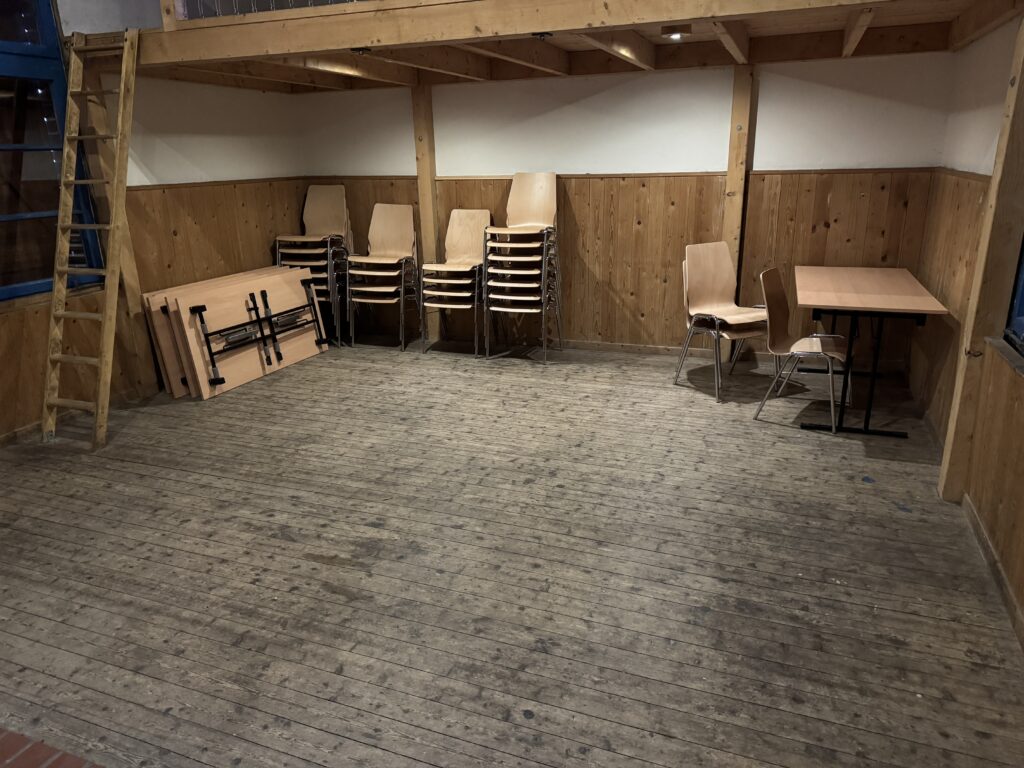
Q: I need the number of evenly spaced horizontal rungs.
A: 9